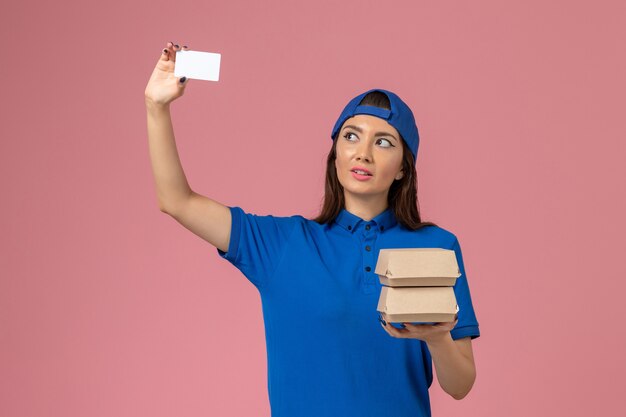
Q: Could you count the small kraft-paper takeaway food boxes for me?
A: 2